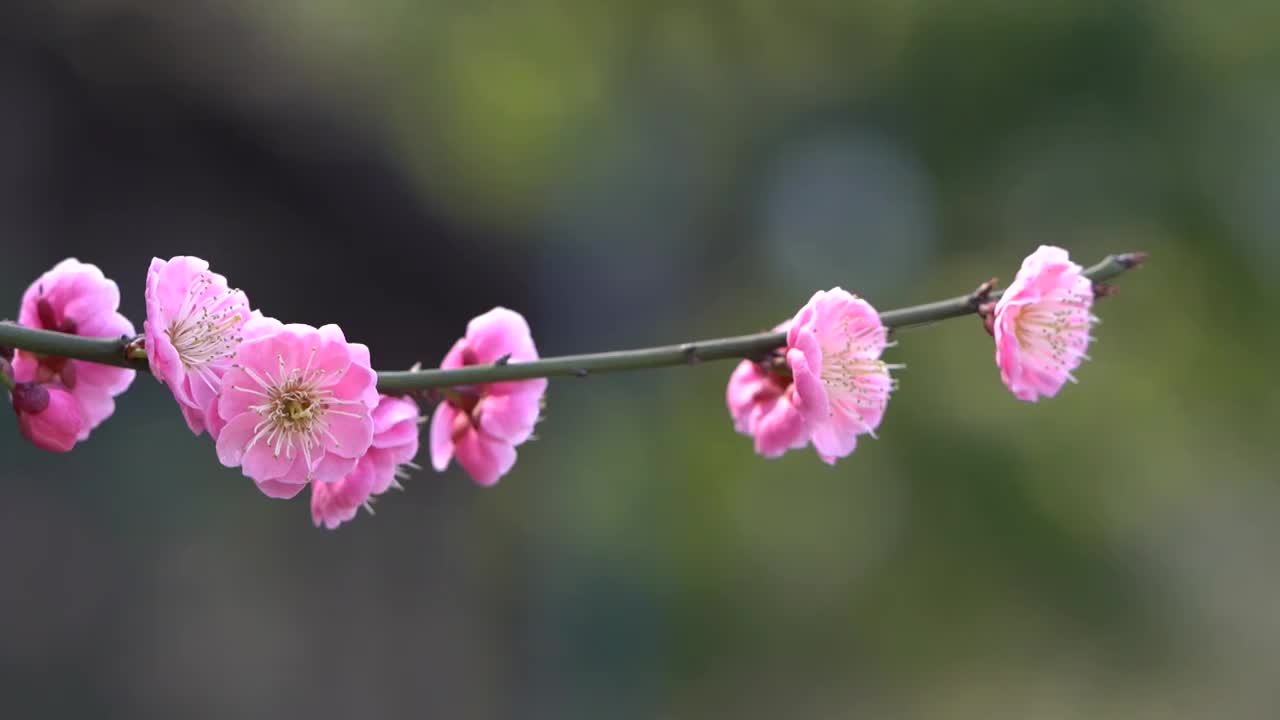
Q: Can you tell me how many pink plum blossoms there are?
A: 8